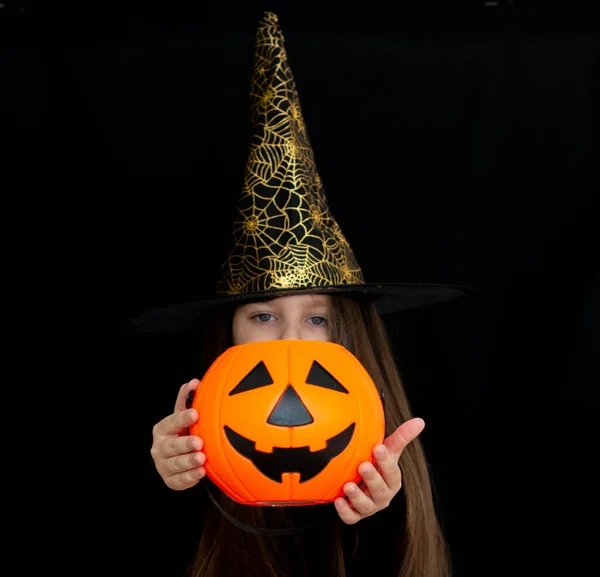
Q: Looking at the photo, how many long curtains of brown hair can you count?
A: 2